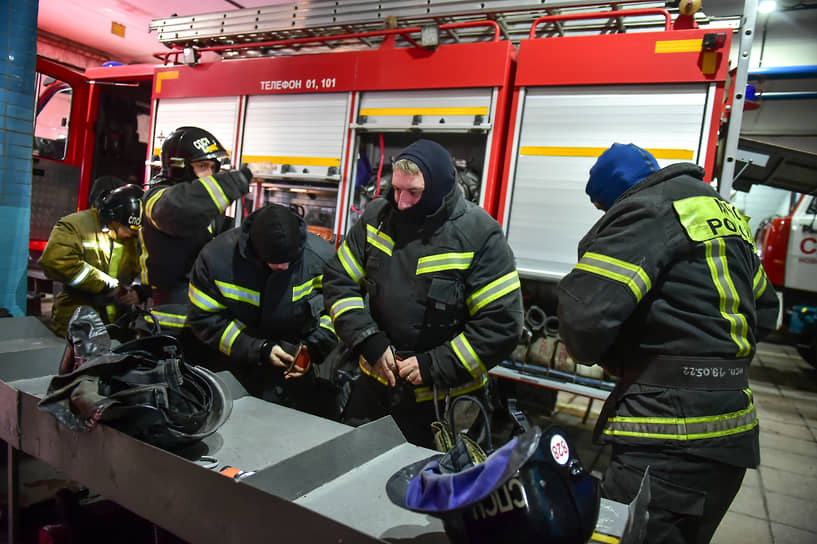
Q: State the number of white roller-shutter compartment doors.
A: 4